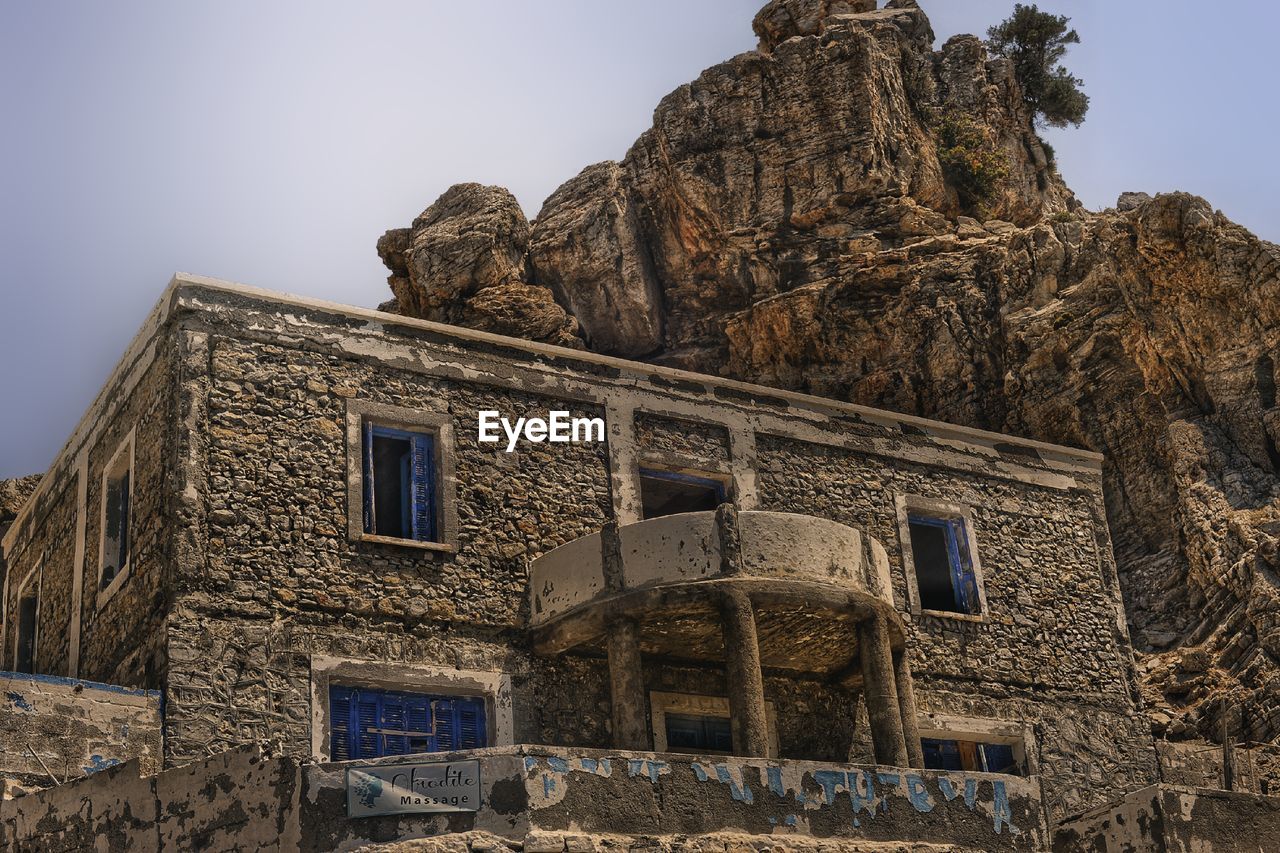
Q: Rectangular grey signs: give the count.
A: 1